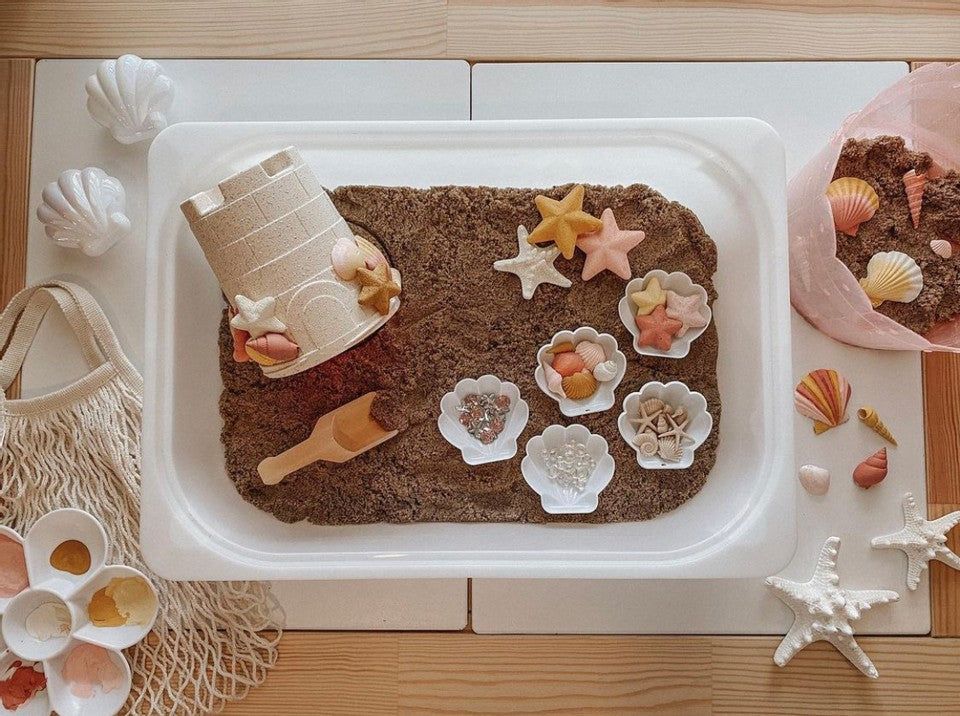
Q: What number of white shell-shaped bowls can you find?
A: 5